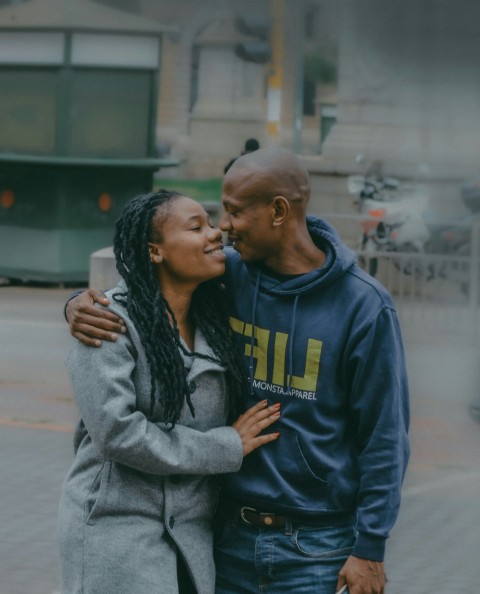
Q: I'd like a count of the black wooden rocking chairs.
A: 0